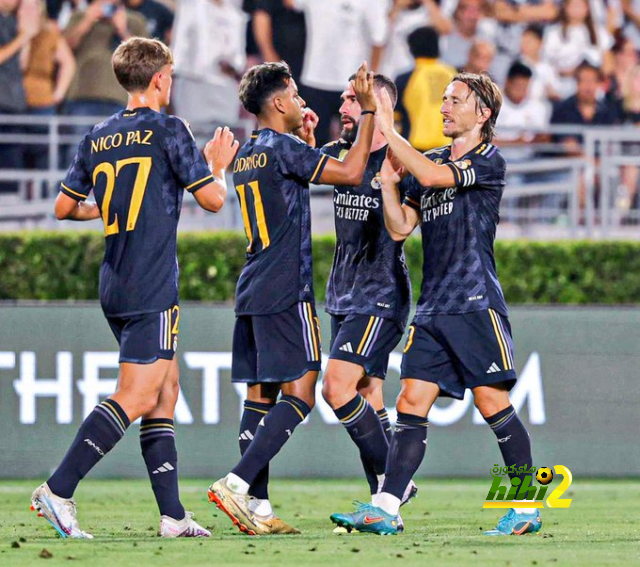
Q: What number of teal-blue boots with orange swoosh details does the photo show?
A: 2